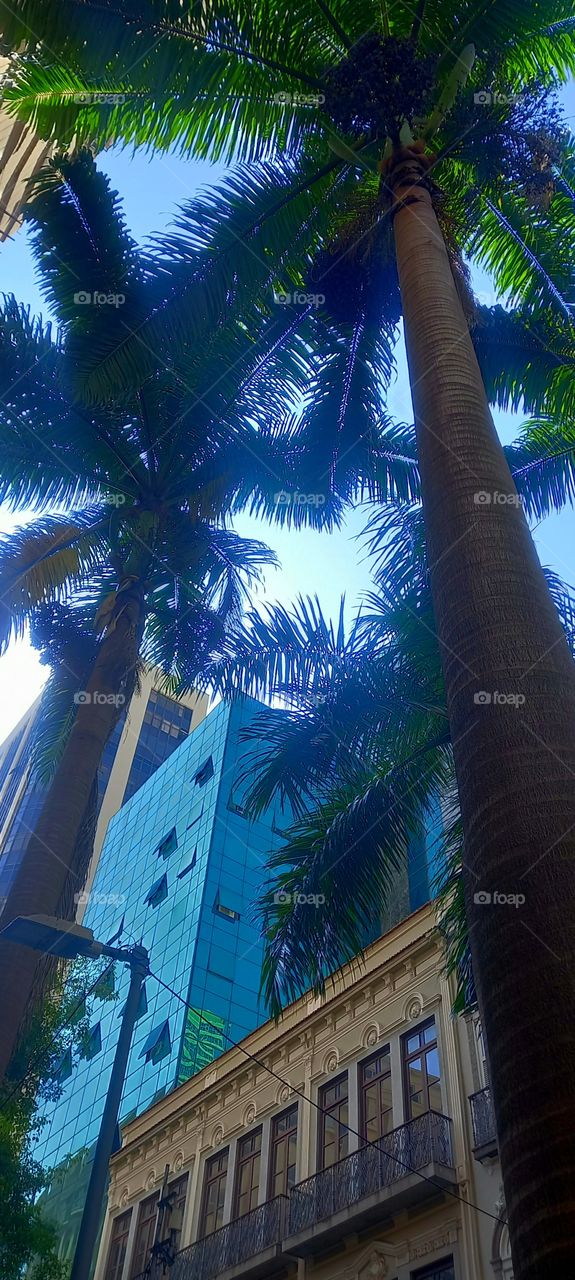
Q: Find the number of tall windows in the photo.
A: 9